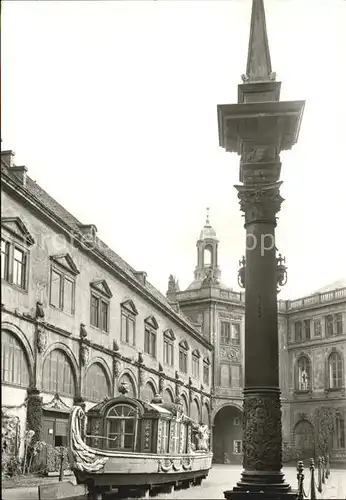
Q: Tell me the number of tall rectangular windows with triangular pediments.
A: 9